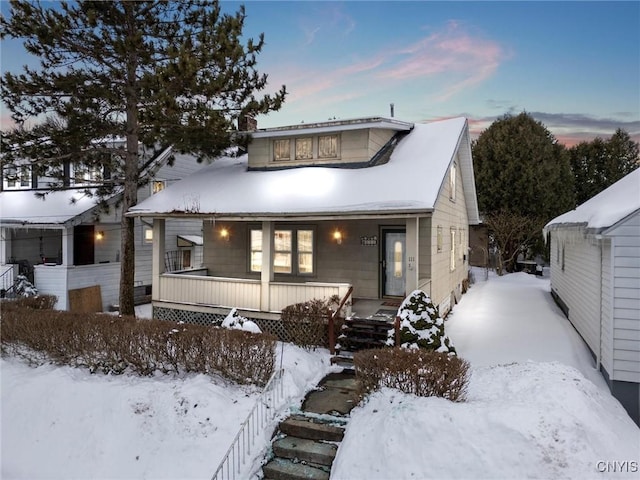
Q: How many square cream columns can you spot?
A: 3